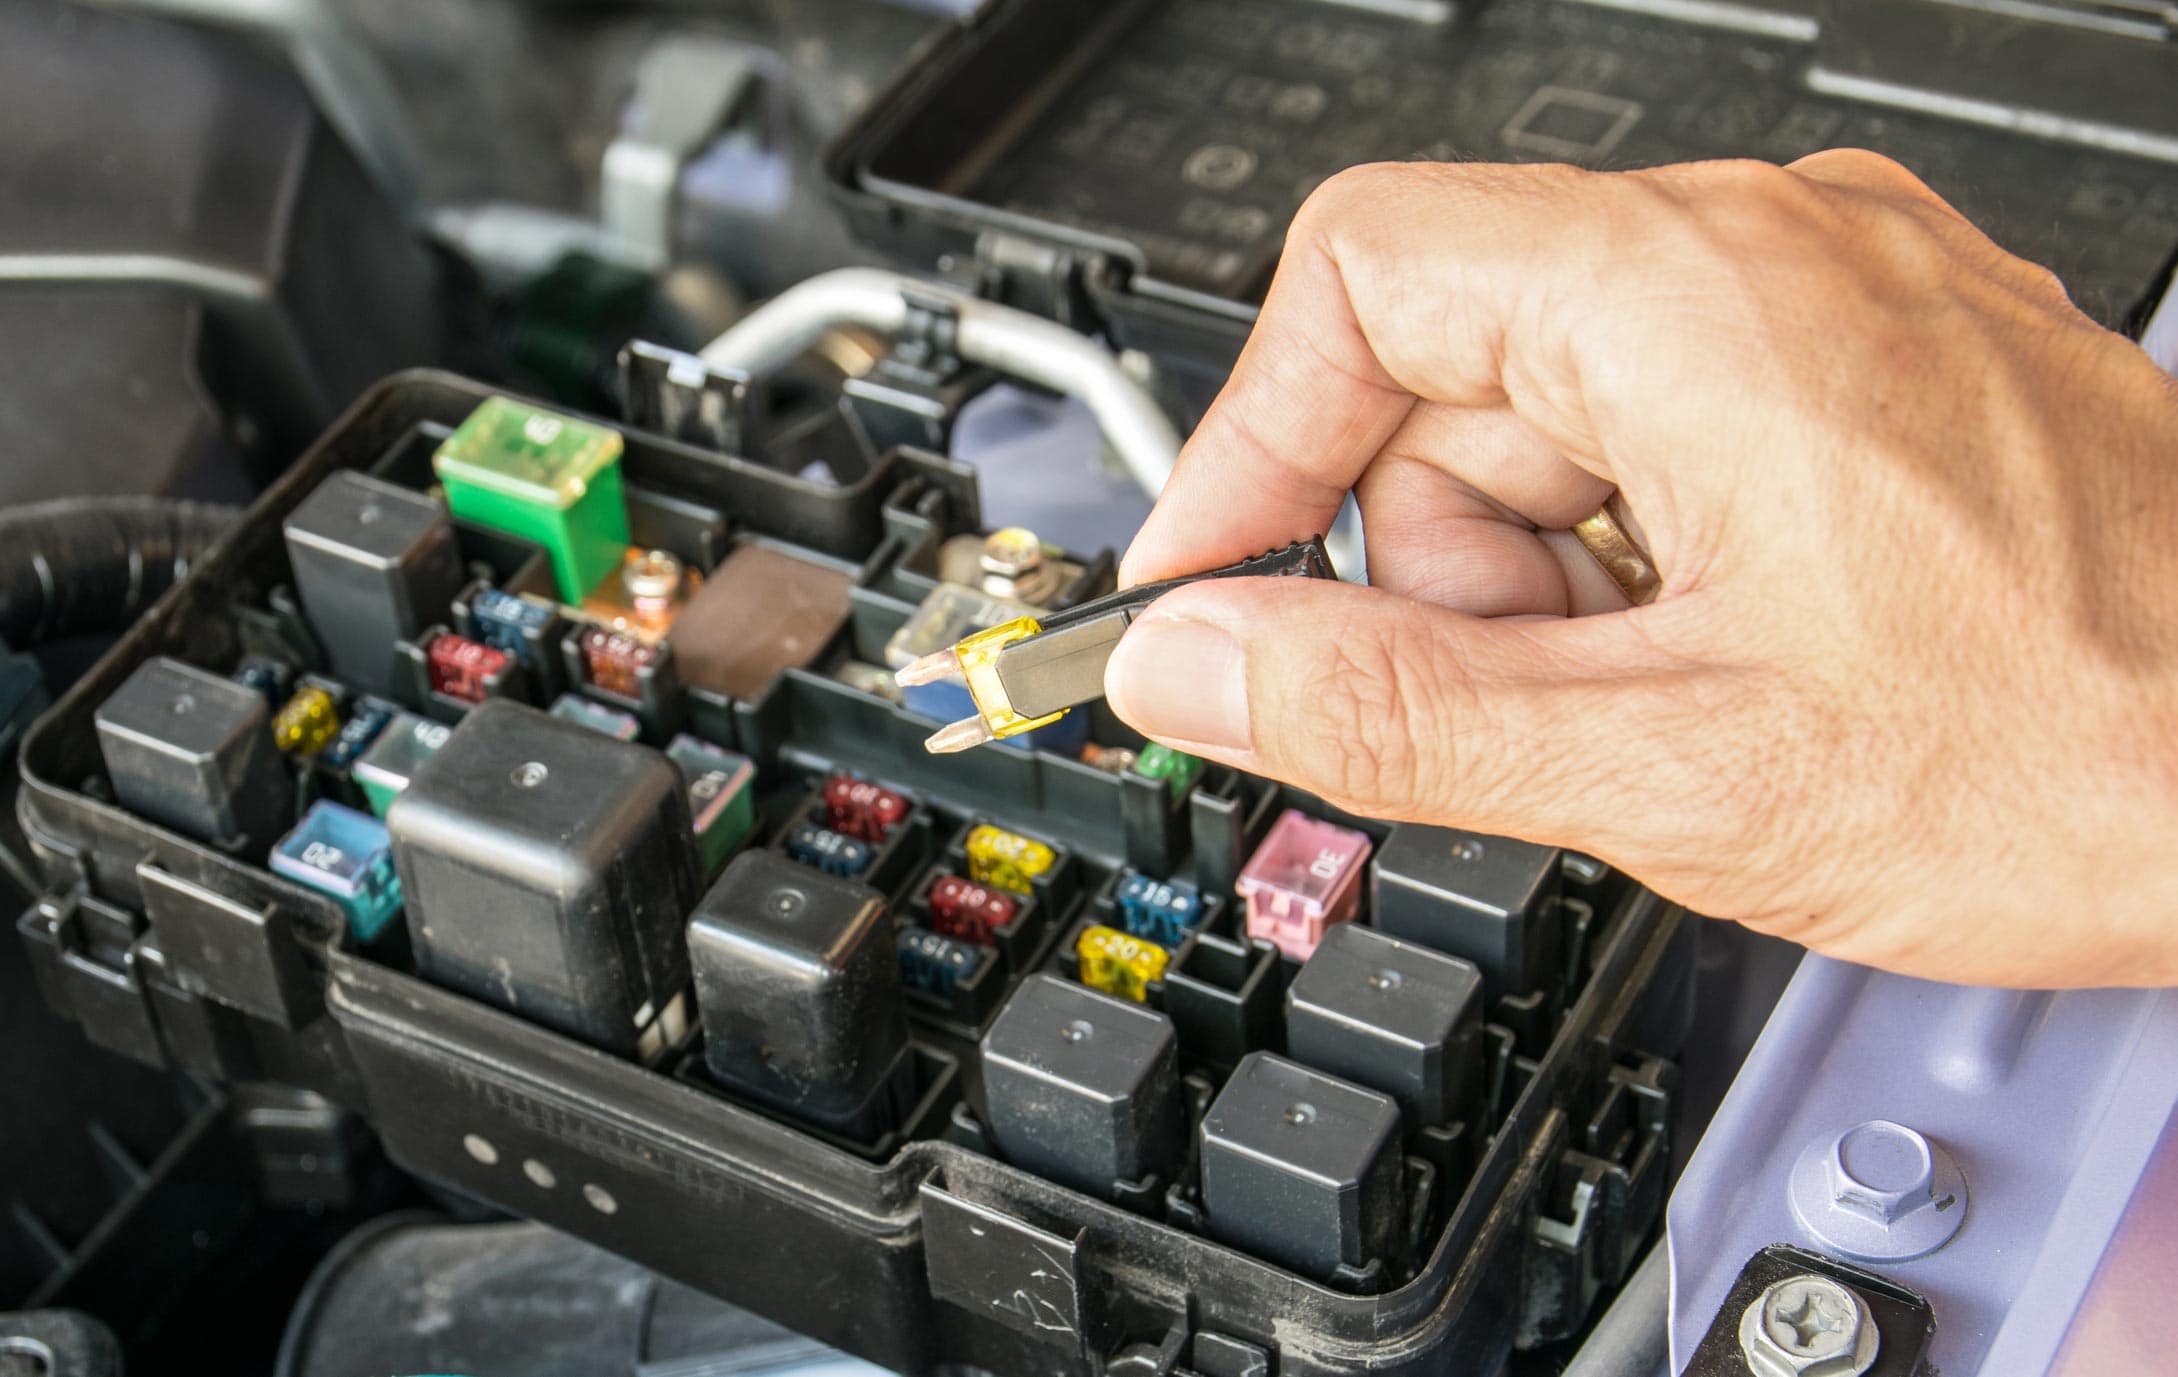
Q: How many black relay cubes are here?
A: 8